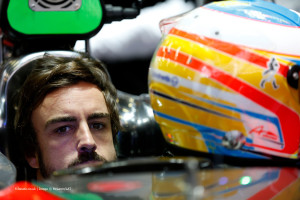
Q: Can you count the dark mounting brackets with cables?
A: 1